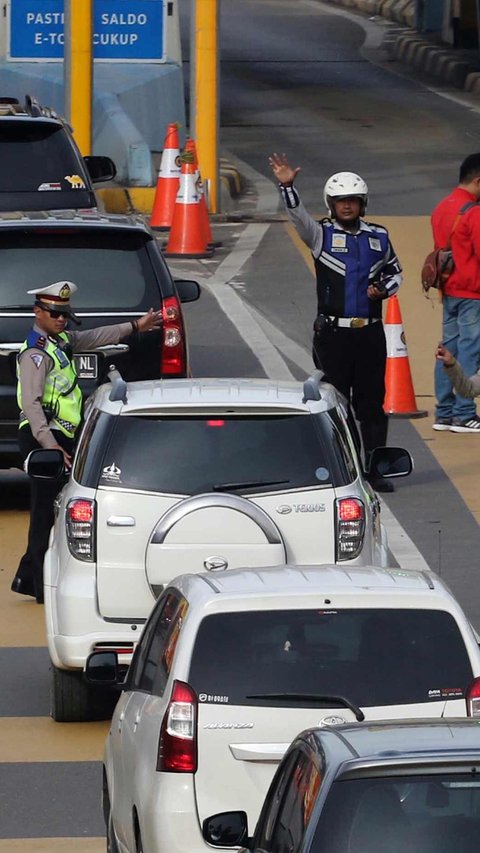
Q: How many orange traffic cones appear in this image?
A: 4